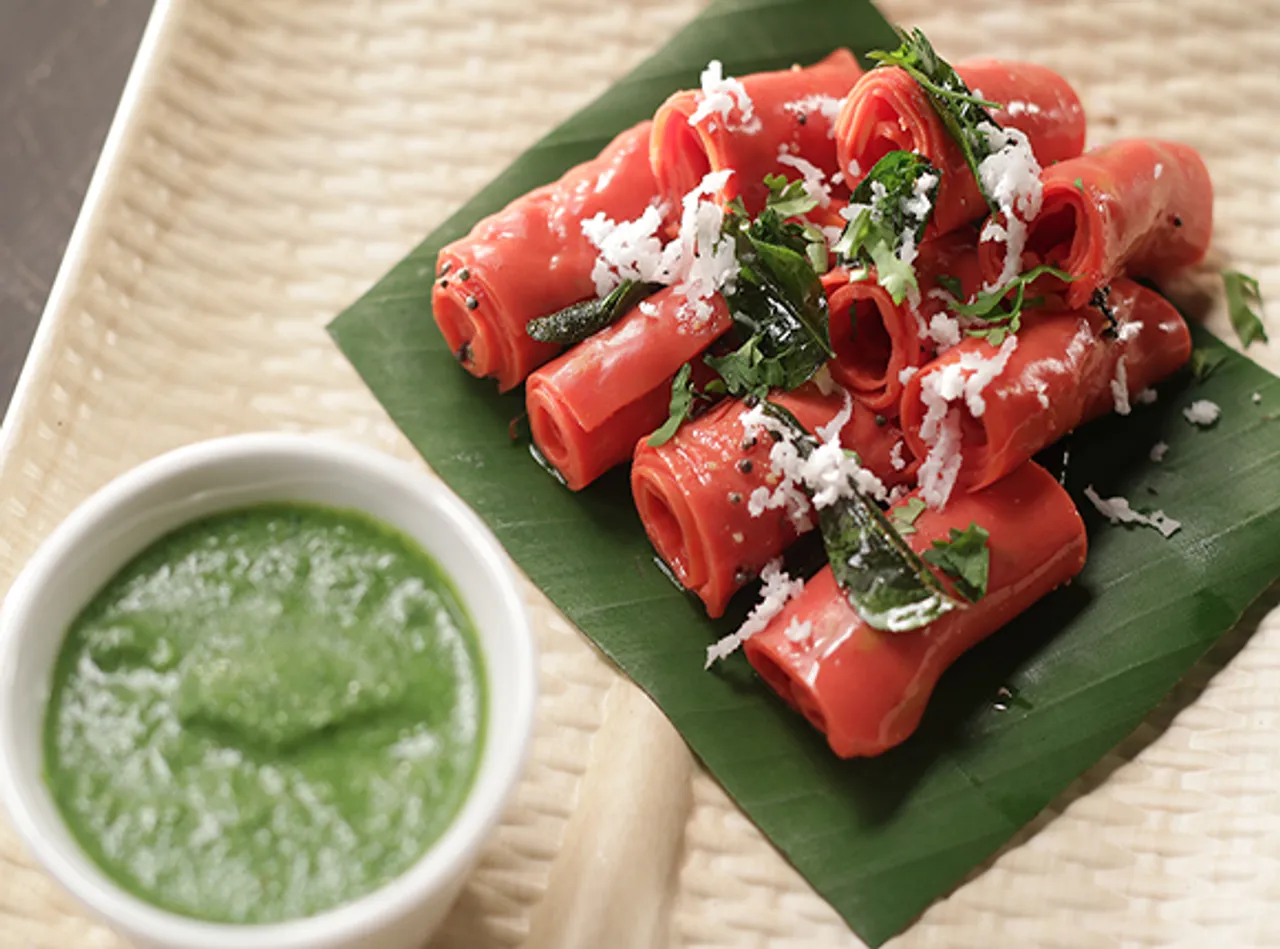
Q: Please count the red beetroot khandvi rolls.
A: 9